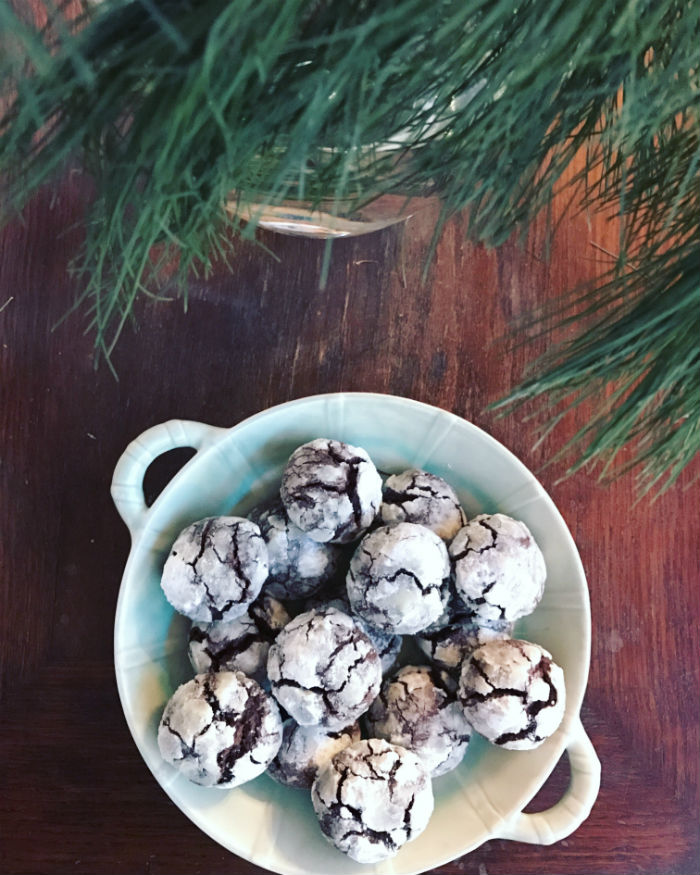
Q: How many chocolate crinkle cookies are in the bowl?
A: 15